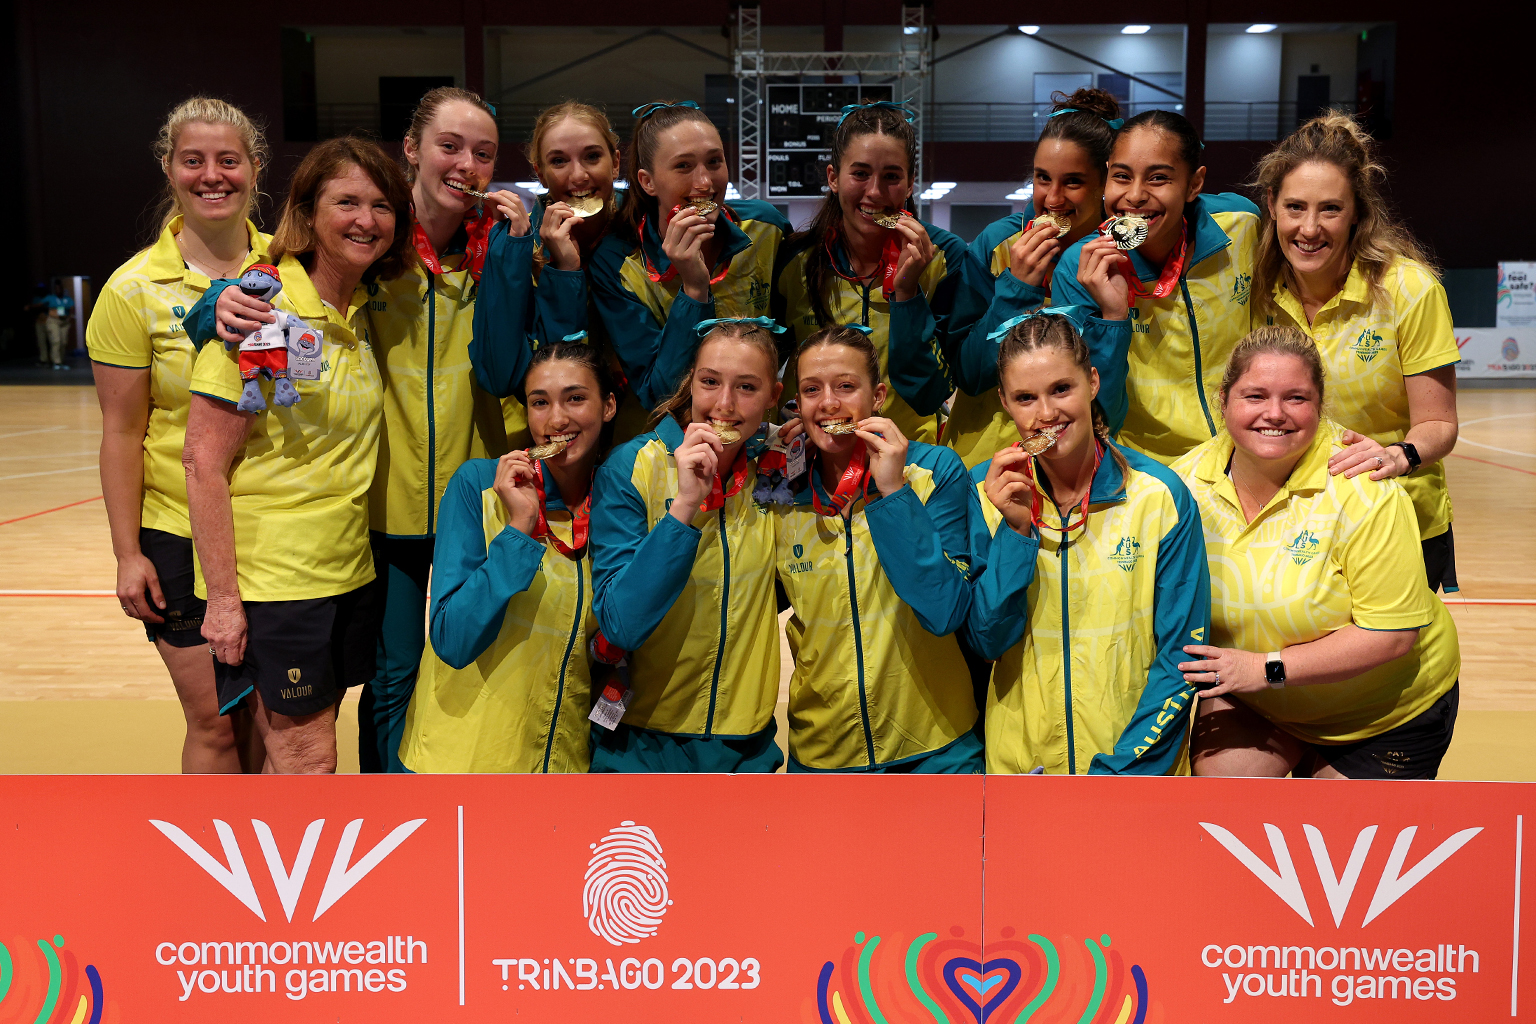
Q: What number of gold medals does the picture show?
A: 10